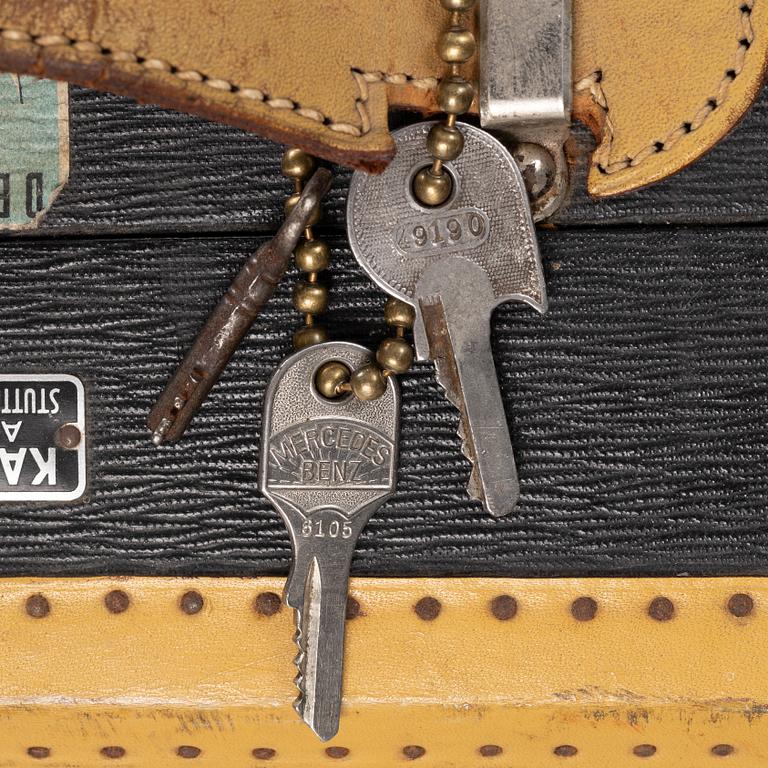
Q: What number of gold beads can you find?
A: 14